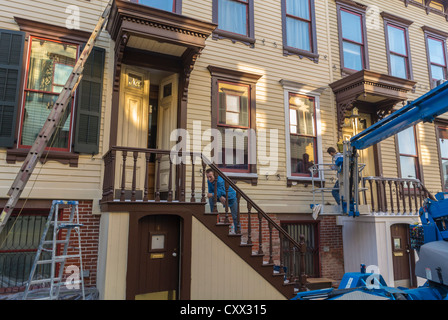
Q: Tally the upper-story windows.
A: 6